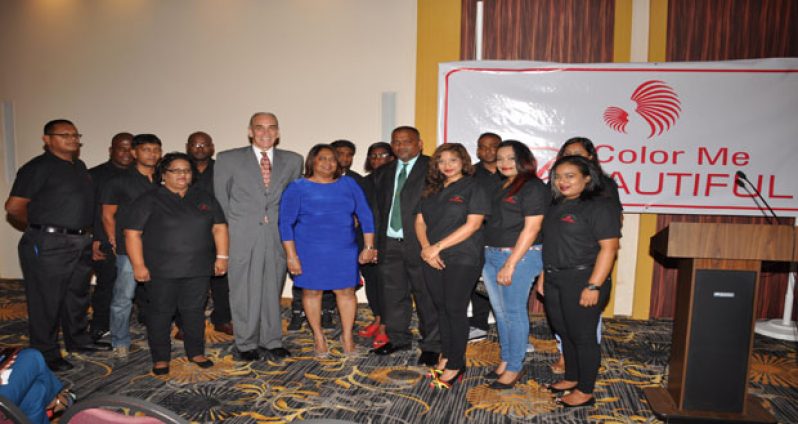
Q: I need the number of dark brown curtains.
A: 2